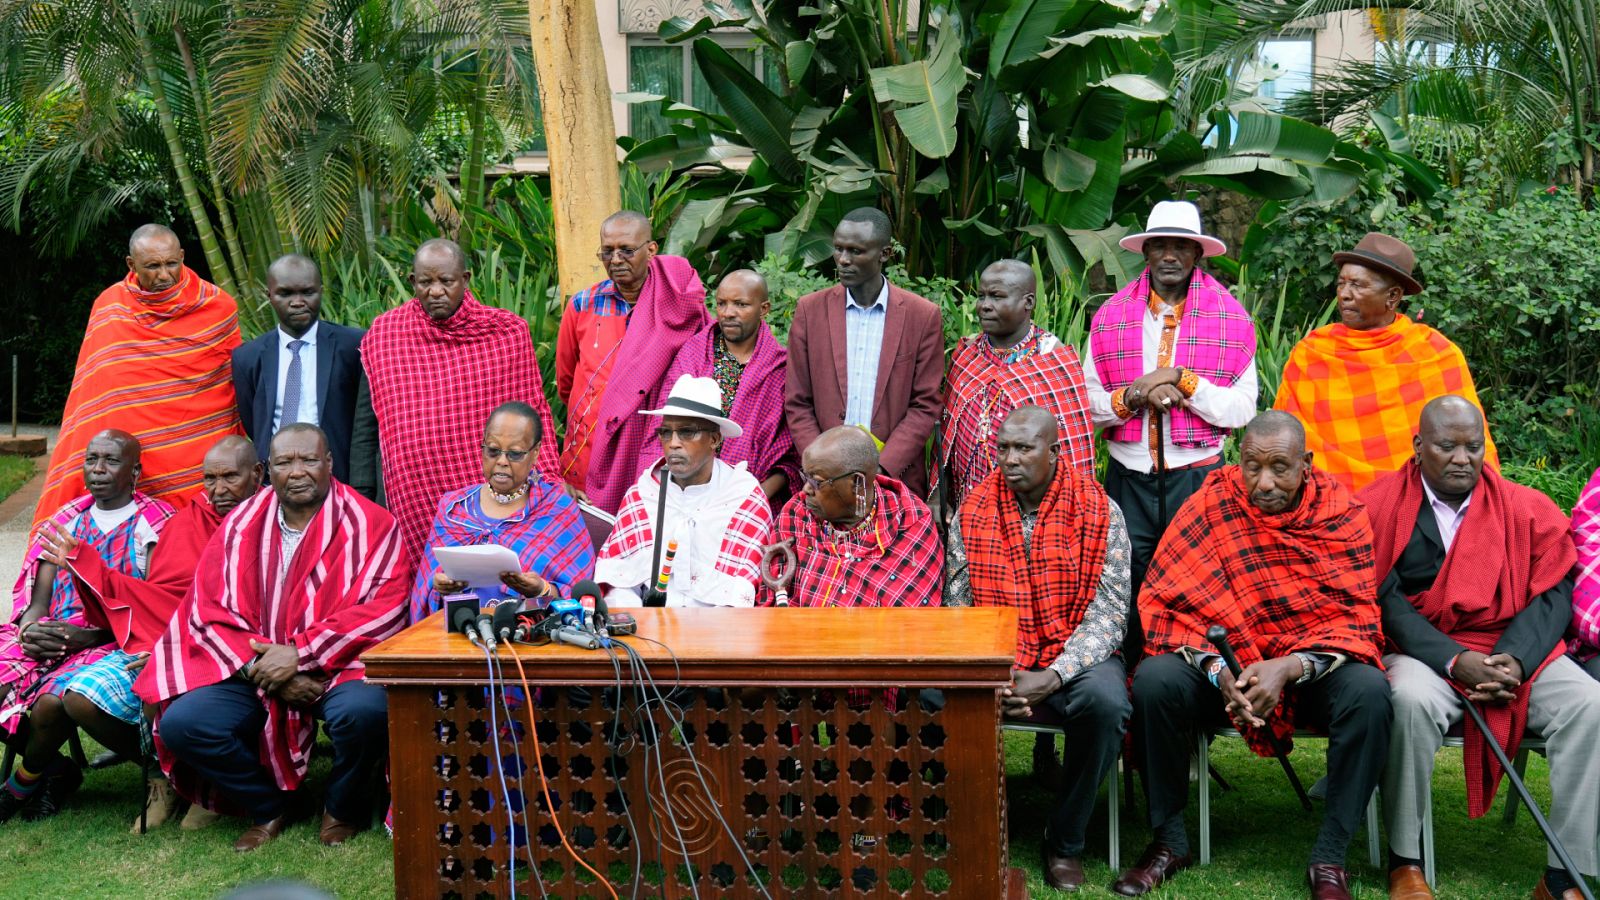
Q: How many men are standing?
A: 9